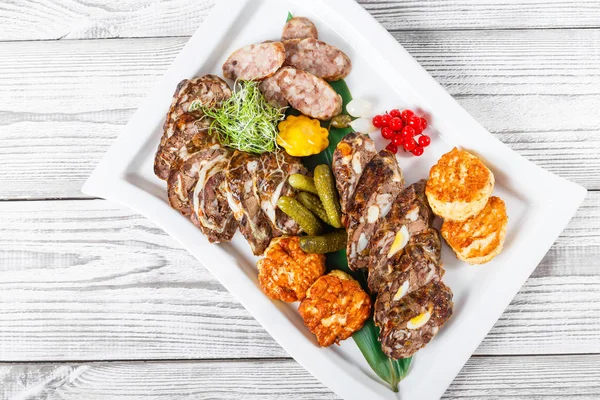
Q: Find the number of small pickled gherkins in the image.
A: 5